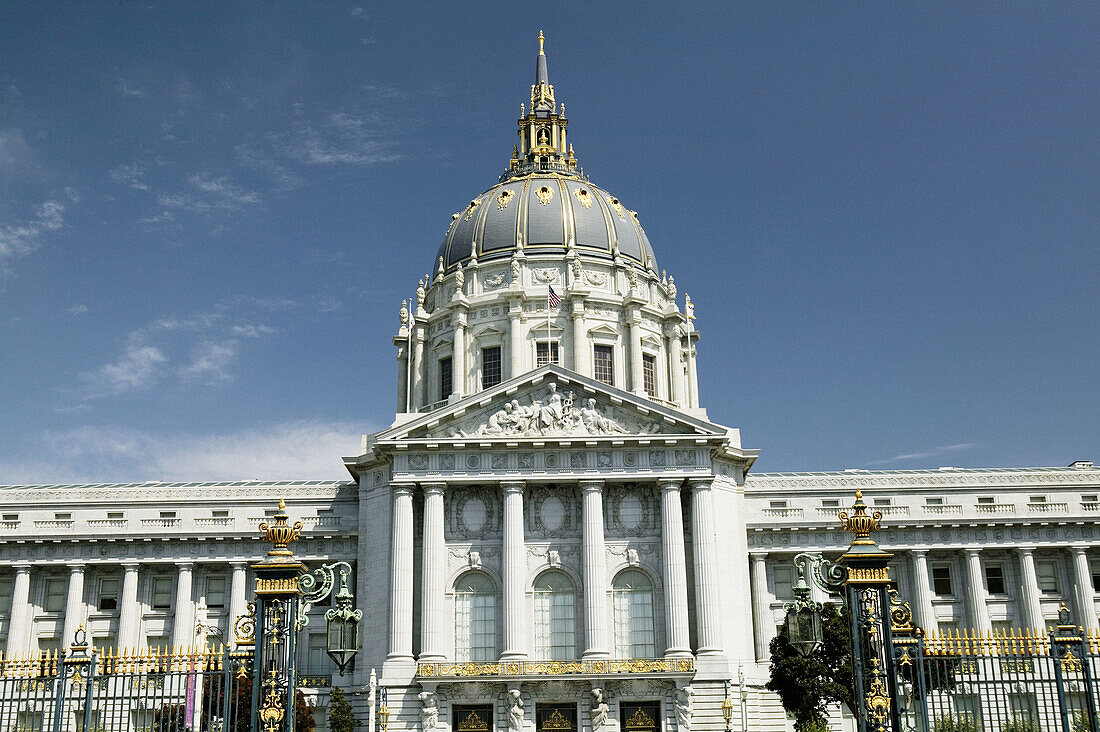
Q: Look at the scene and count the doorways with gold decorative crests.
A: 3